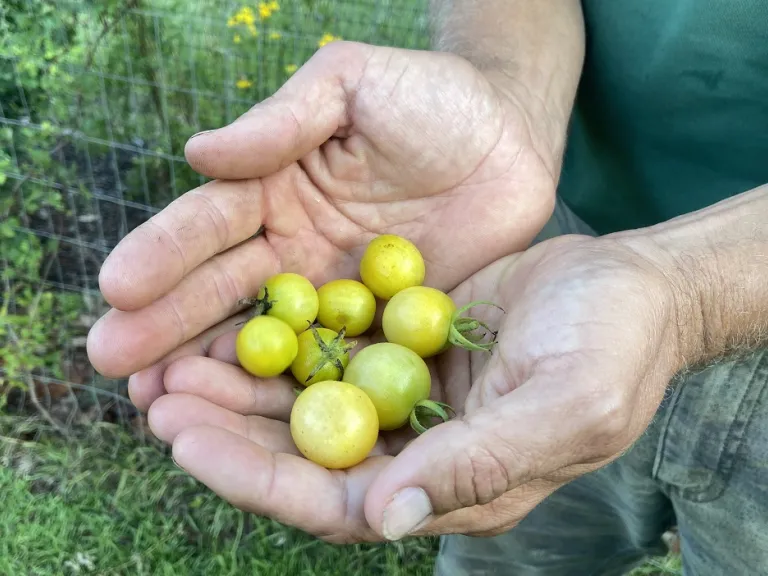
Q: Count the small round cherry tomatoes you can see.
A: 8